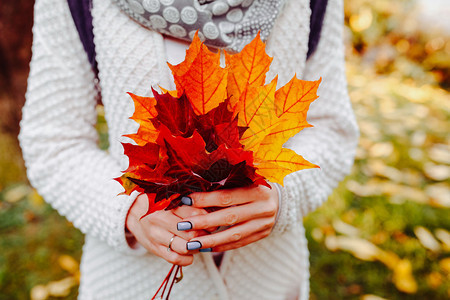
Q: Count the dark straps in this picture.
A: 2